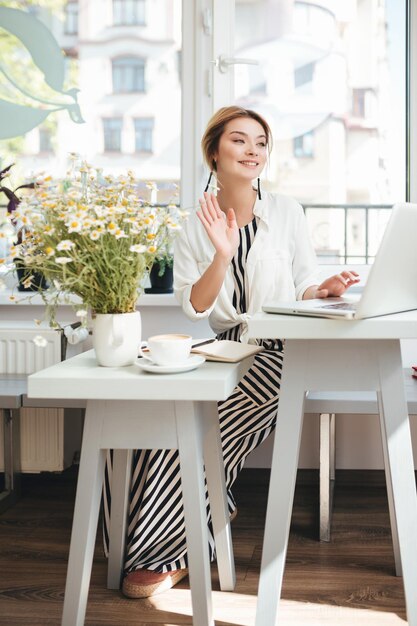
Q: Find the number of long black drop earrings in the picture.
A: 2